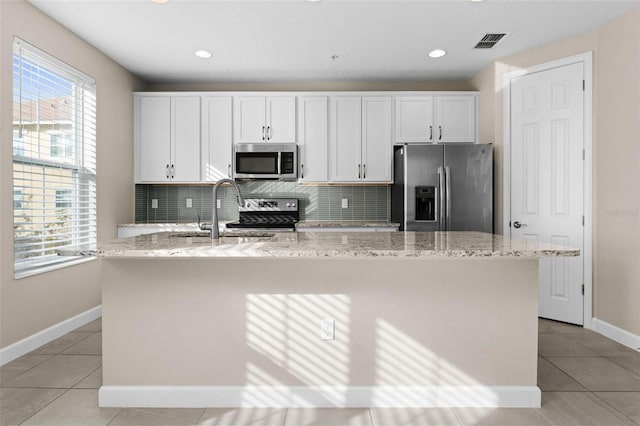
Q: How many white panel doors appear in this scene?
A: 1